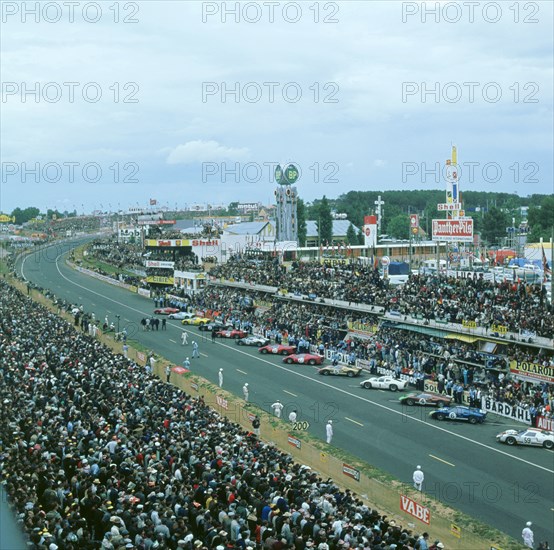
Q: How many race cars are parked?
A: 13